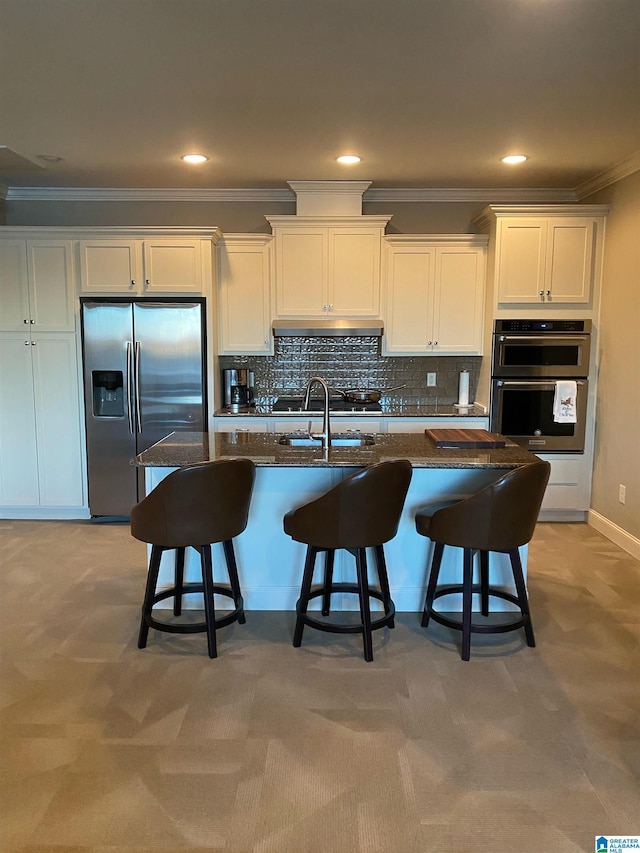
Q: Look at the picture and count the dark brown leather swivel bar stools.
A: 3